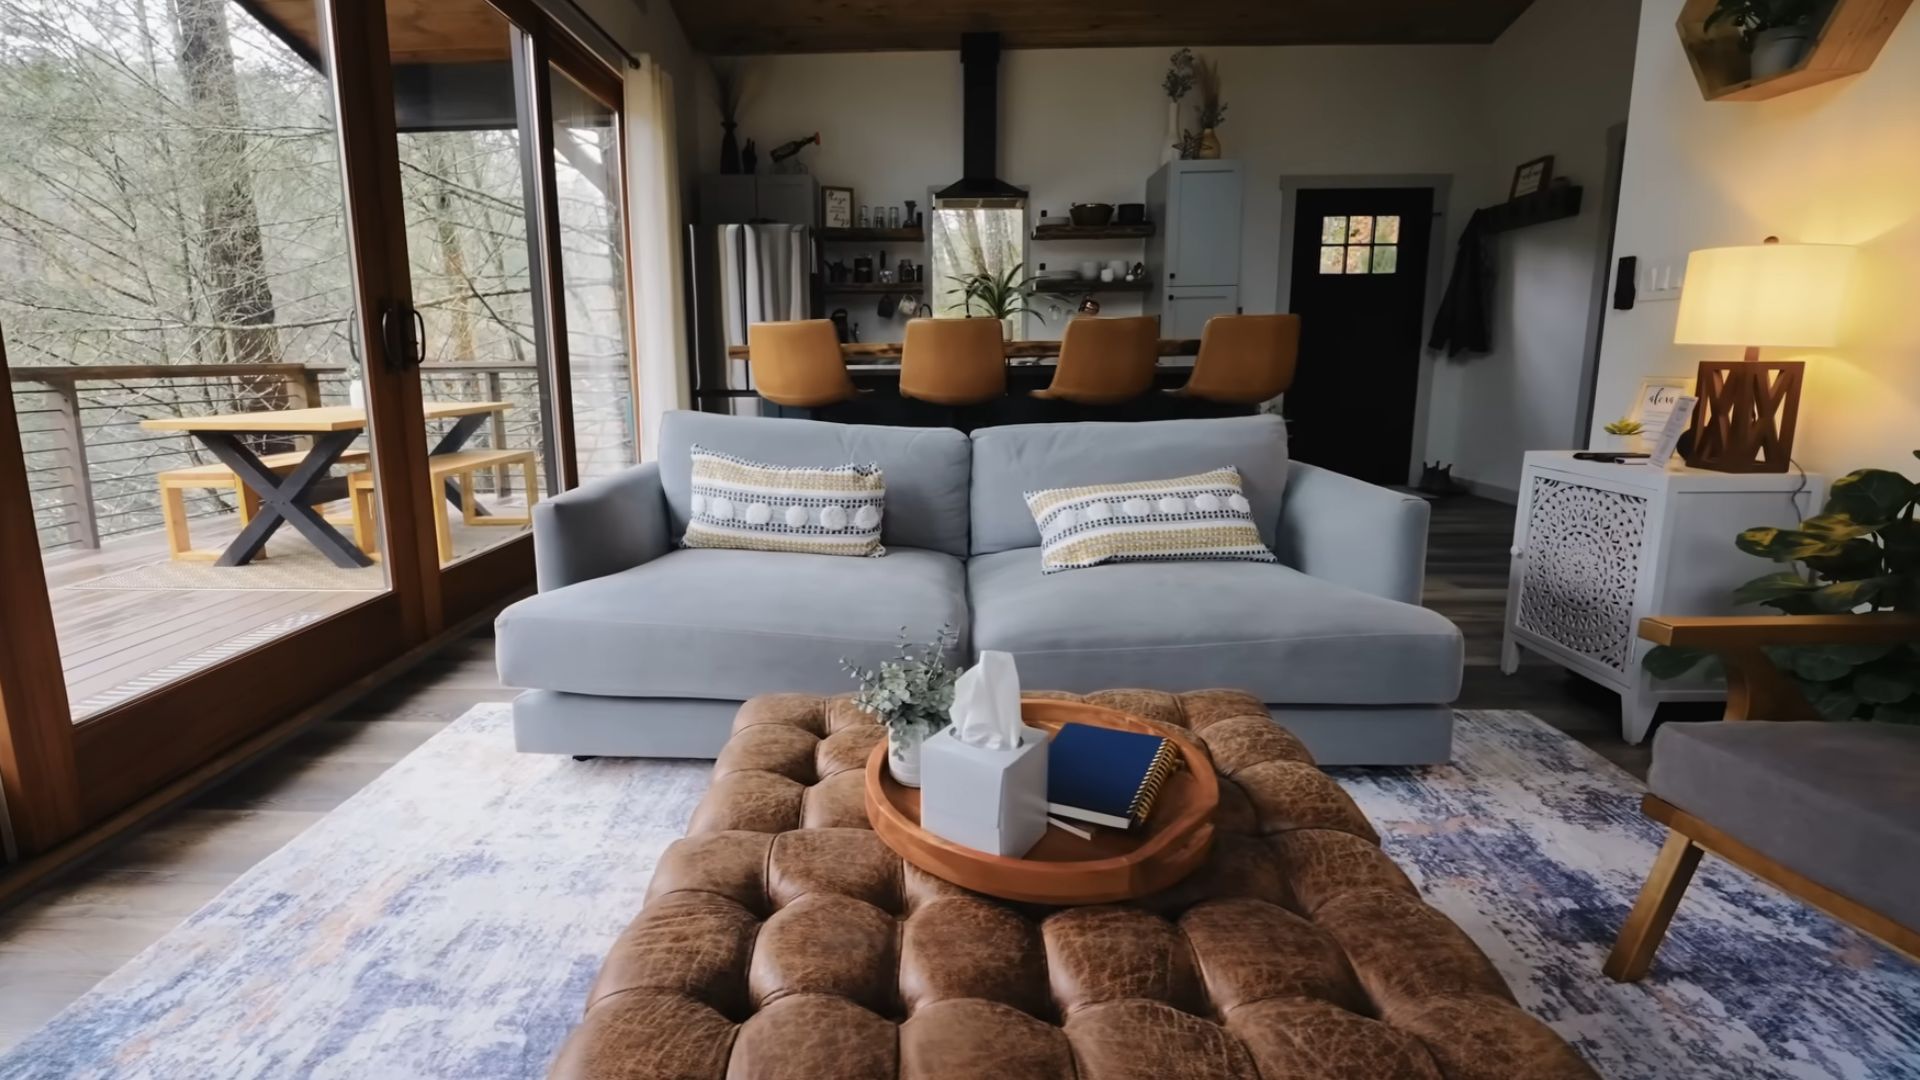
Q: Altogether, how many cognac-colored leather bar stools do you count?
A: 4